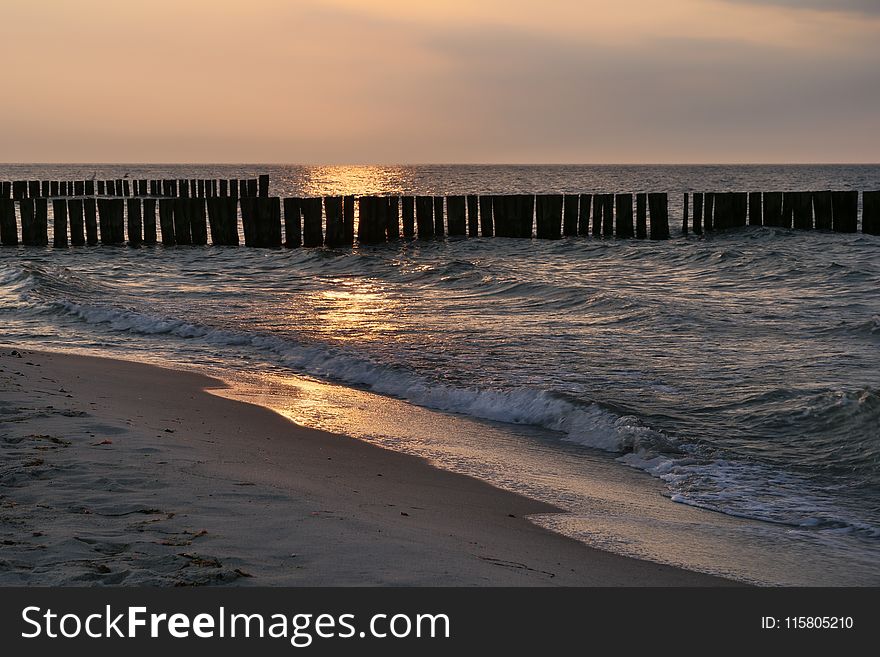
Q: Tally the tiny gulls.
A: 2